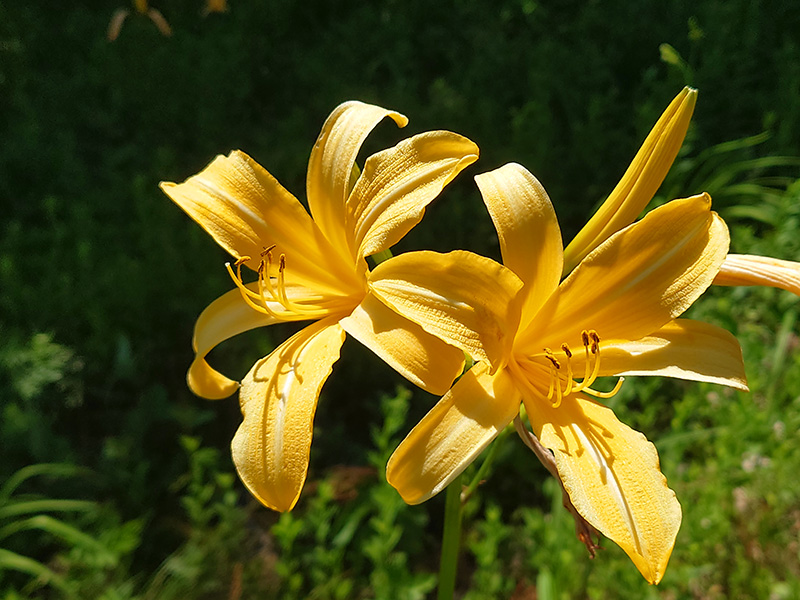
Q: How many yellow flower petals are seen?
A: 12